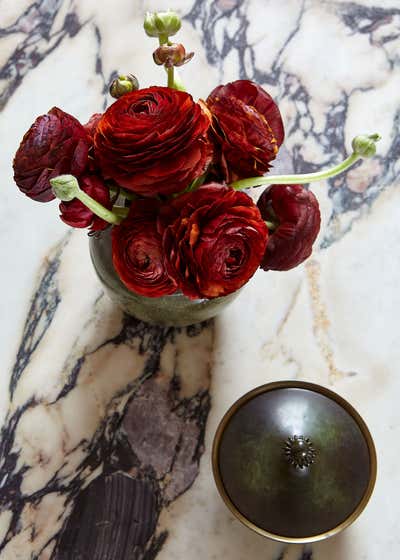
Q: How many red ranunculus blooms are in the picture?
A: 7